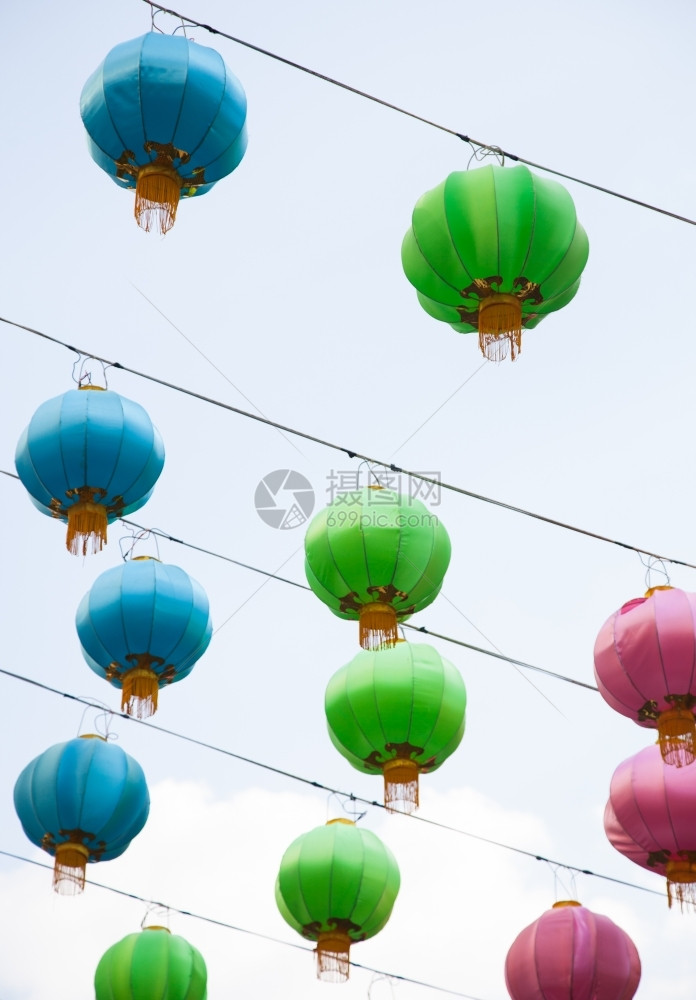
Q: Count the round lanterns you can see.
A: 12